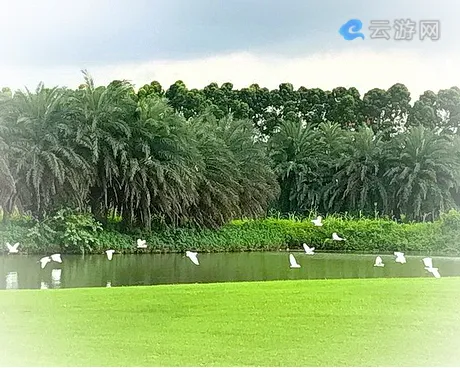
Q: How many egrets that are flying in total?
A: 14